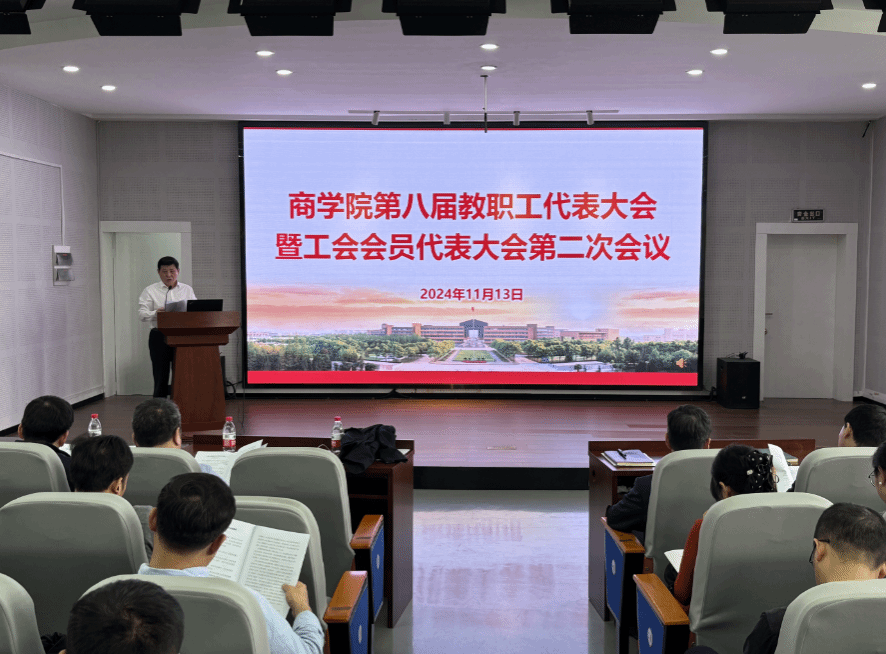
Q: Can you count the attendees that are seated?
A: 10